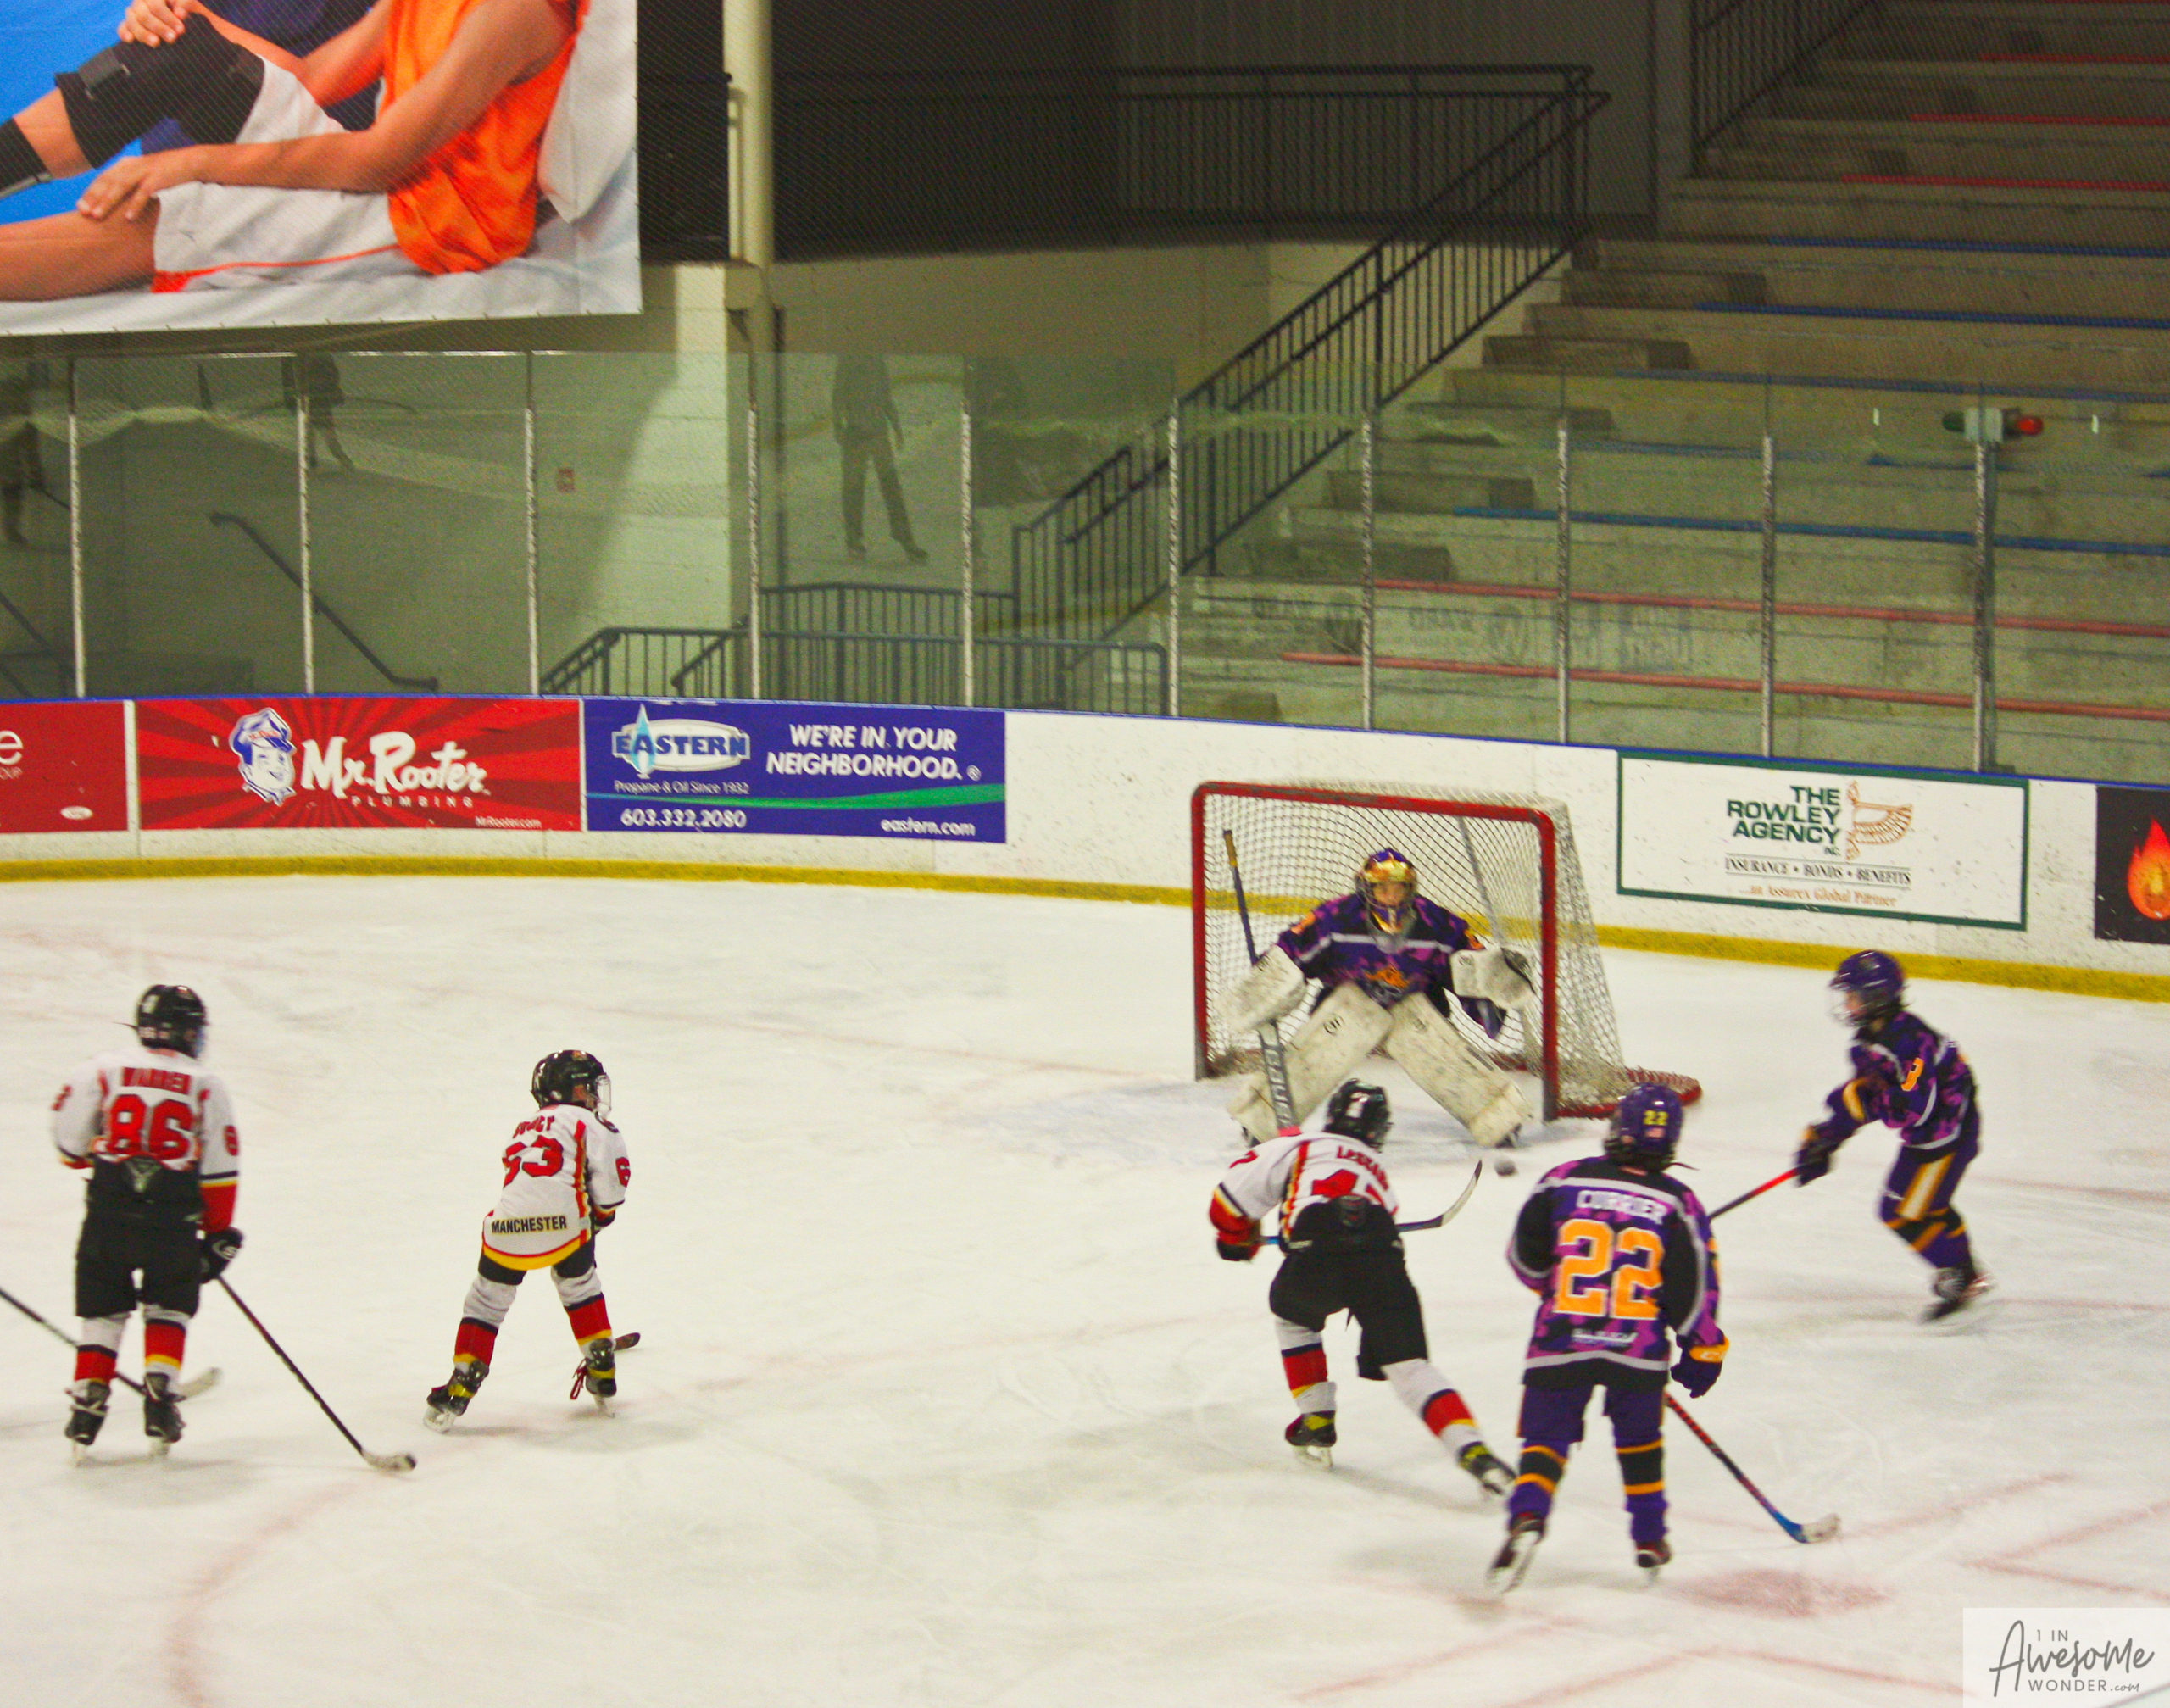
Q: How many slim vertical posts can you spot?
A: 10